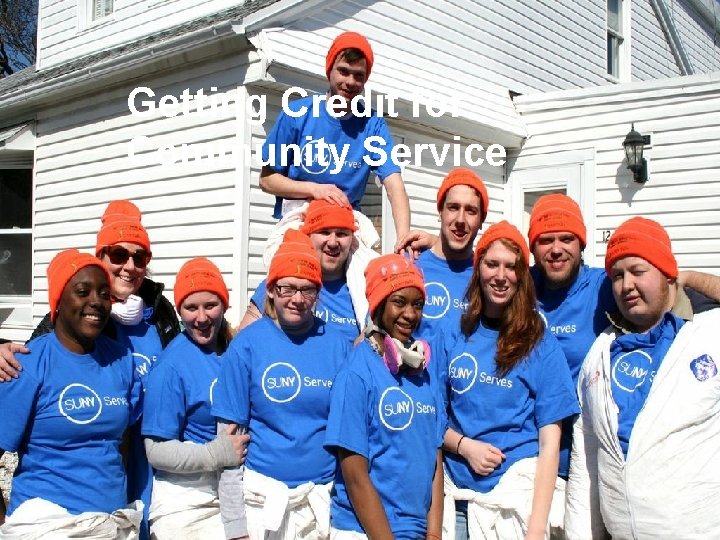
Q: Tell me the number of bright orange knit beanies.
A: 11